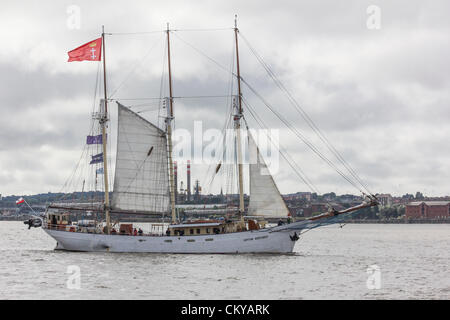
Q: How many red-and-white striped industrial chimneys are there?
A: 2